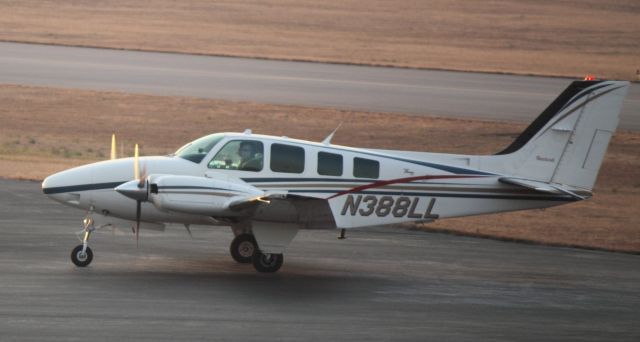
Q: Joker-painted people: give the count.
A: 0